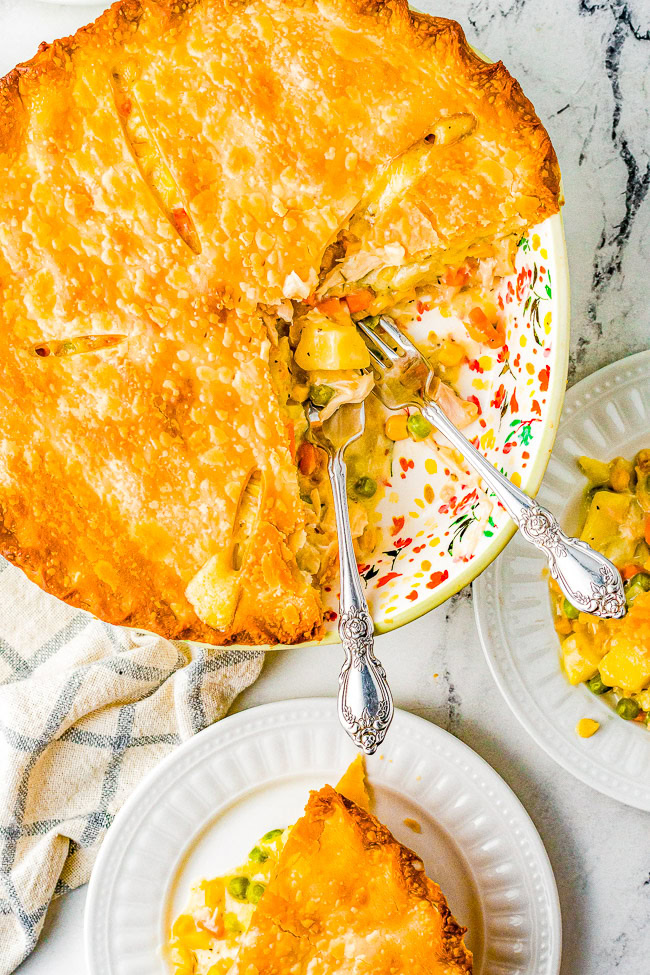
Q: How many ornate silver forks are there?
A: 2